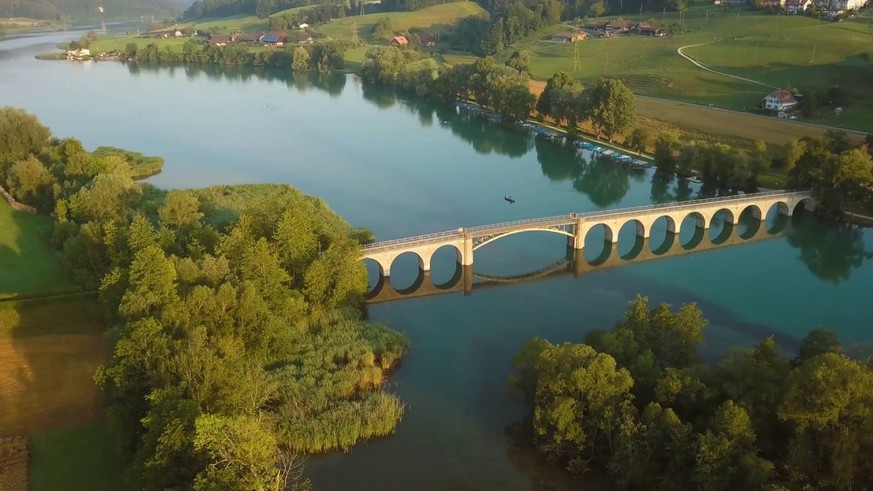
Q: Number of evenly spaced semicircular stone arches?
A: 11